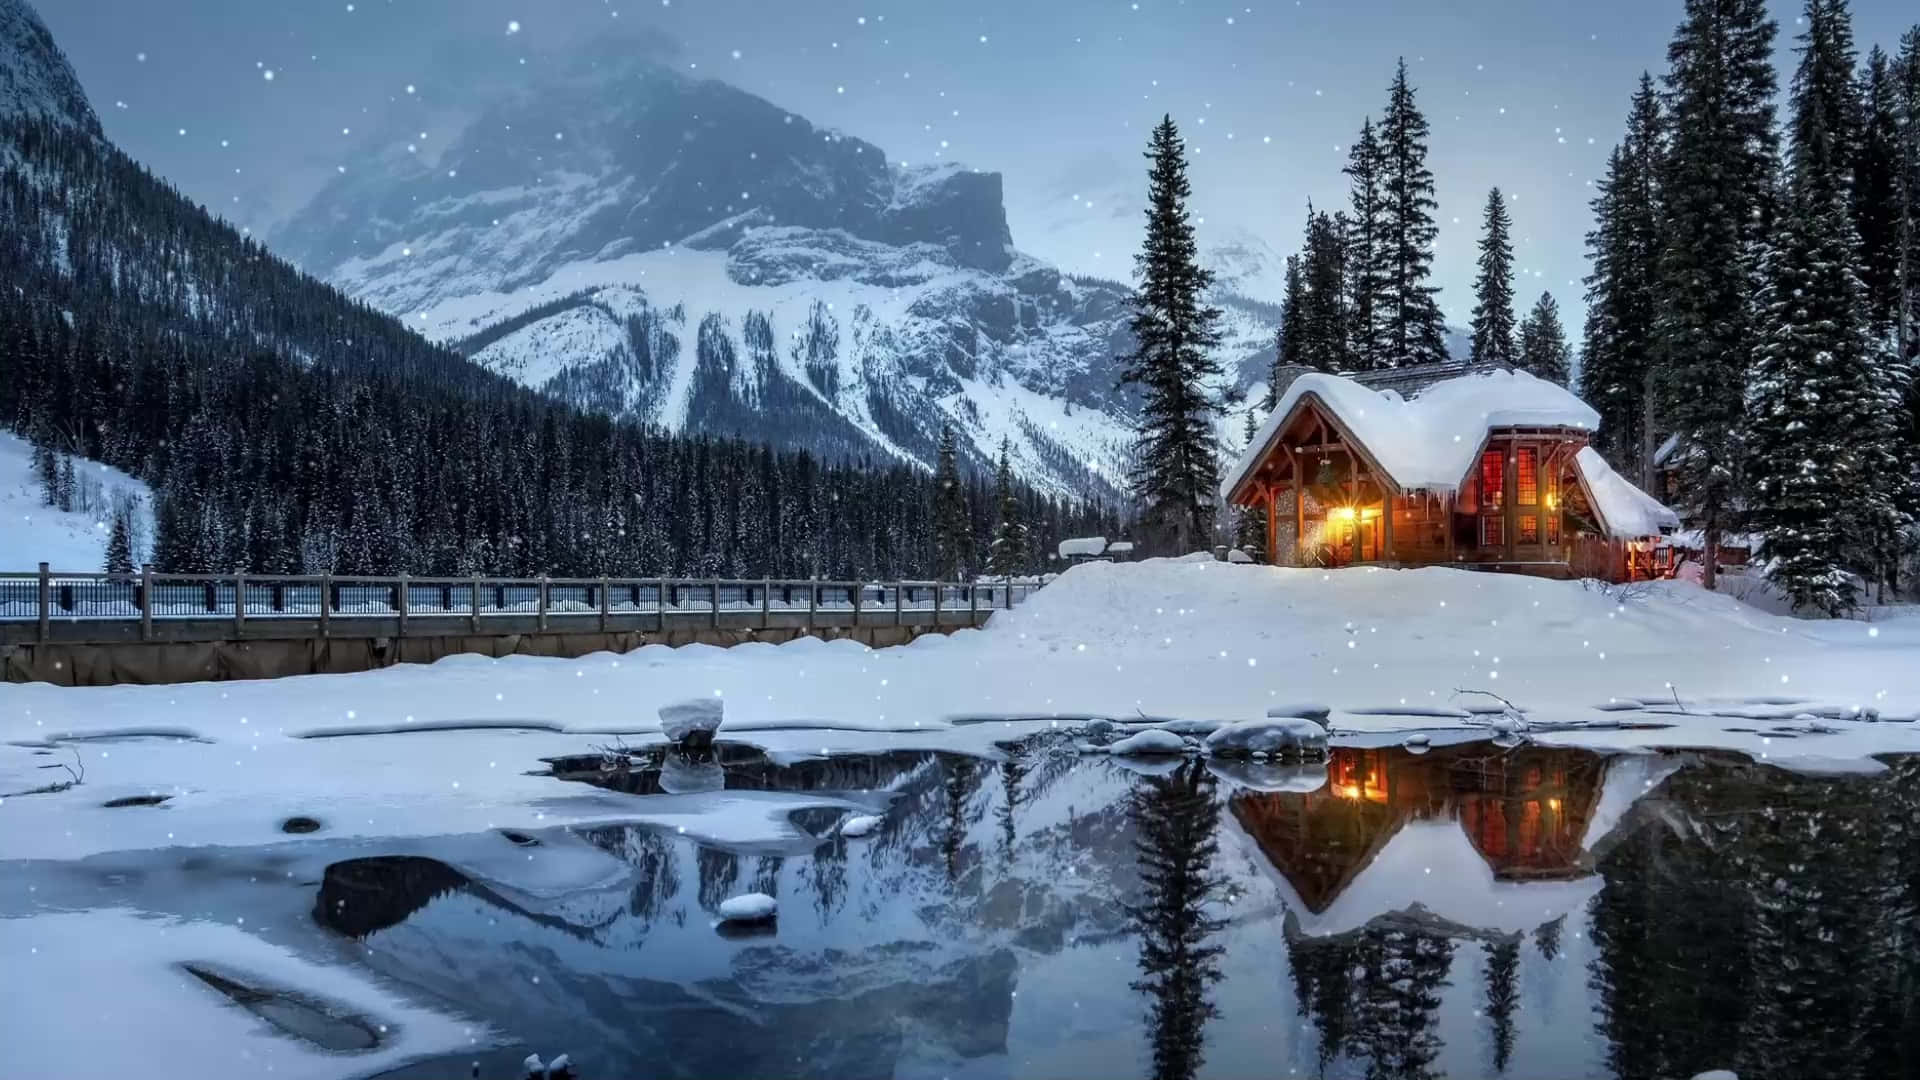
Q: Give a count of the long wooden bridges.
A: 1